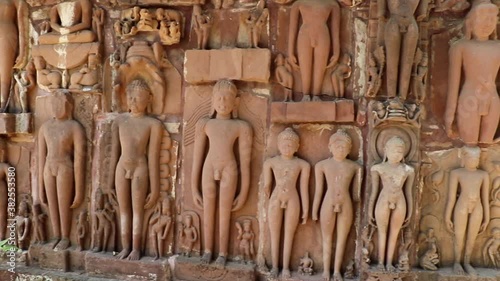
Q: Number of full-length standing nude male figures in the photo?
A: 7